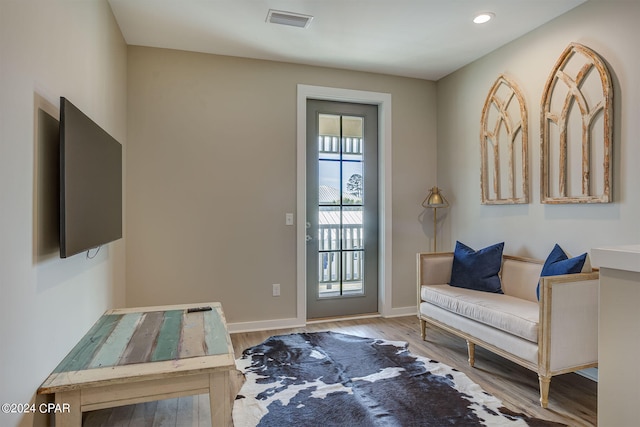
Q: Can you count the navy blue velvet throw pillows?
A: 2